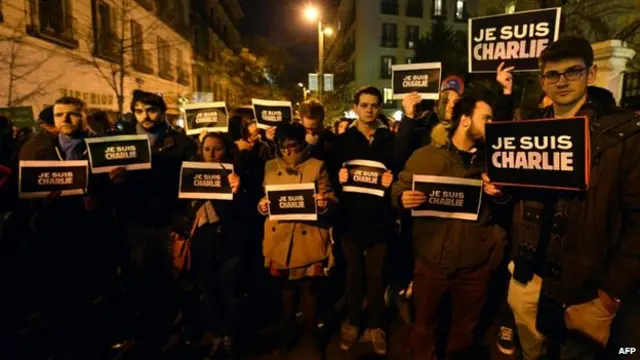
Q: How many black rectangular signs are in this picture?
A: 11